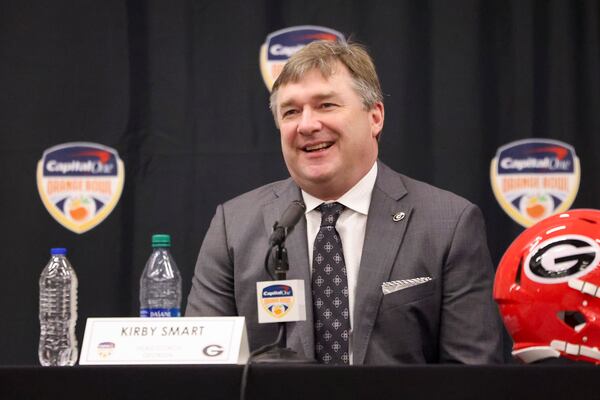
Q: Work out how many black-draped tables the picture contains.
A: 1